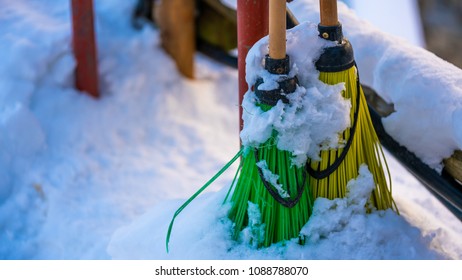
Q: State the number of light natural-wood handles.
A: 2